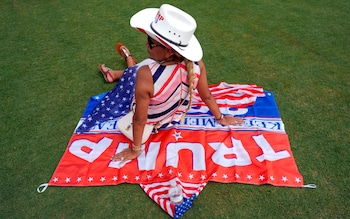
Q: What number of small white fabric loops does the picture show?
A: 2